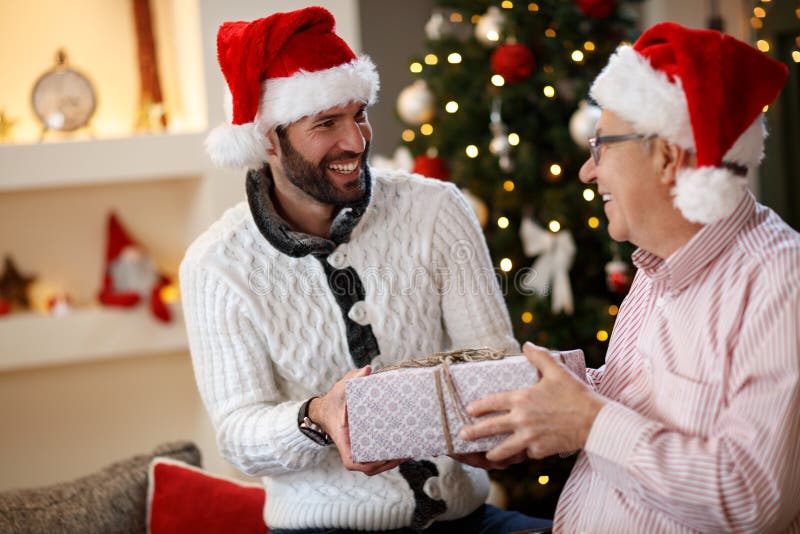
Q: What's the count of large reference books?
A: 0